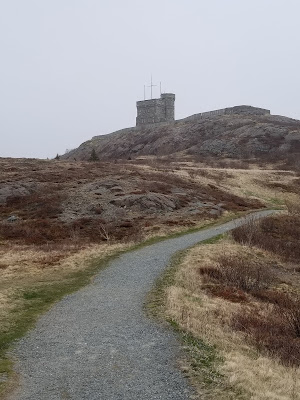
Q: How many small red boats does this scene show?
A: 0